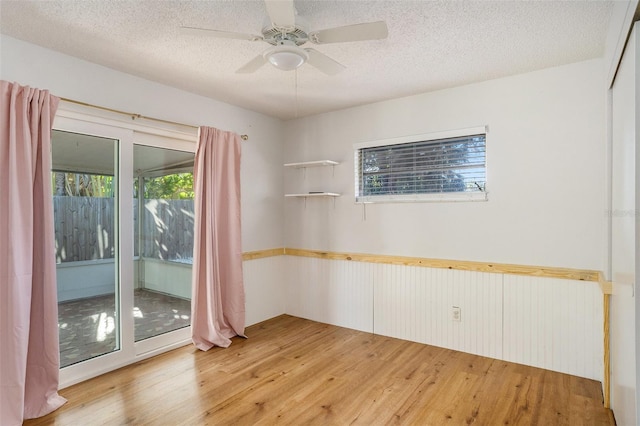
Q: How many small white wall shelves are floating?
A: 2